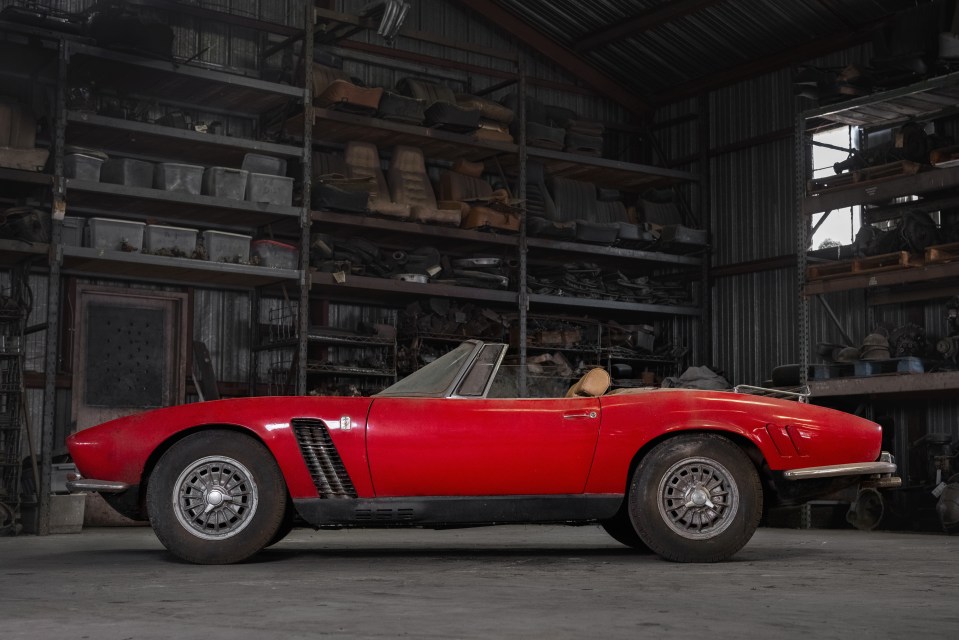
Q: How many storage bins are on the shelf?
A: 10